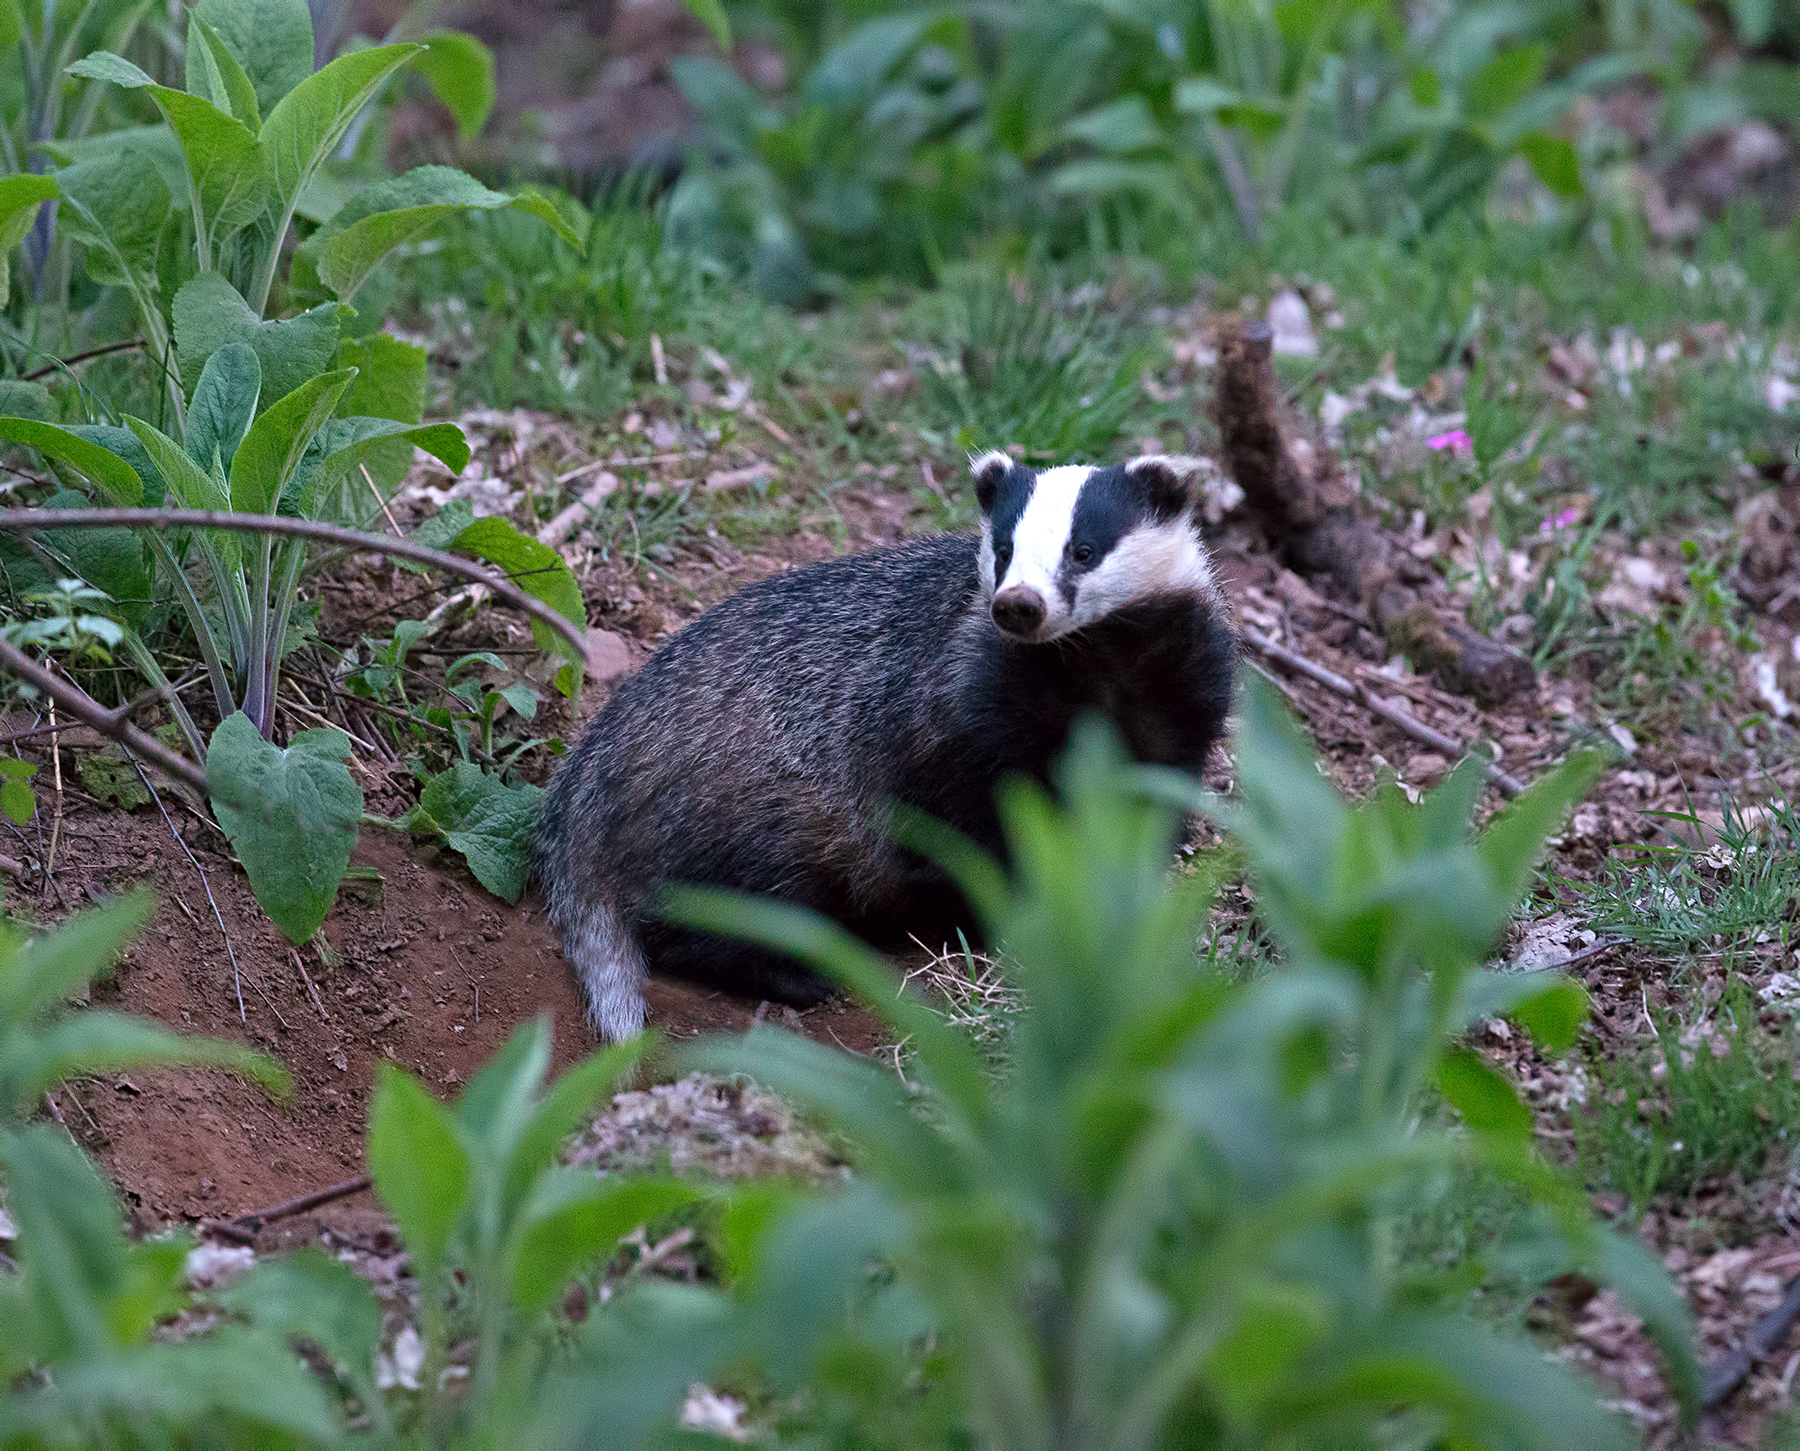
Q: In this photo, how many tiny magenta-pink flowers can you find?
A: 2